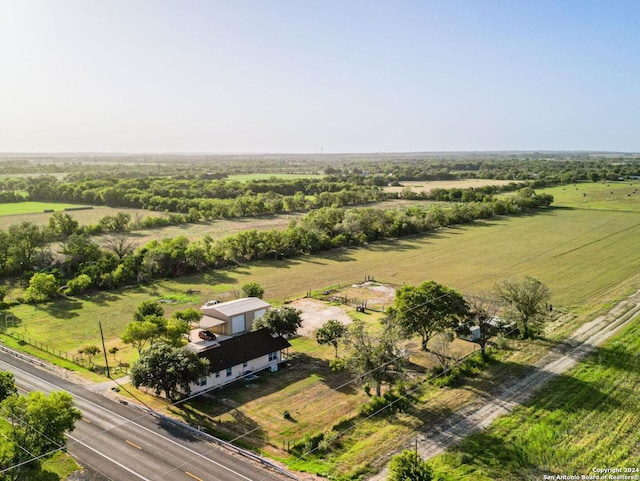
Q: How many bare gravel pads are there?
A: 2